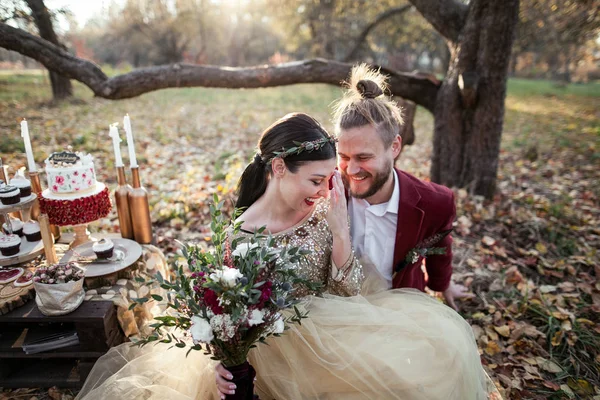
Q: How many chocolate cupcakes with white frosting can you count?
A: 6